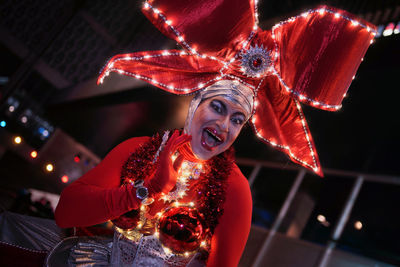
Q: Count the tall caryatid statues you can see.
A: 0